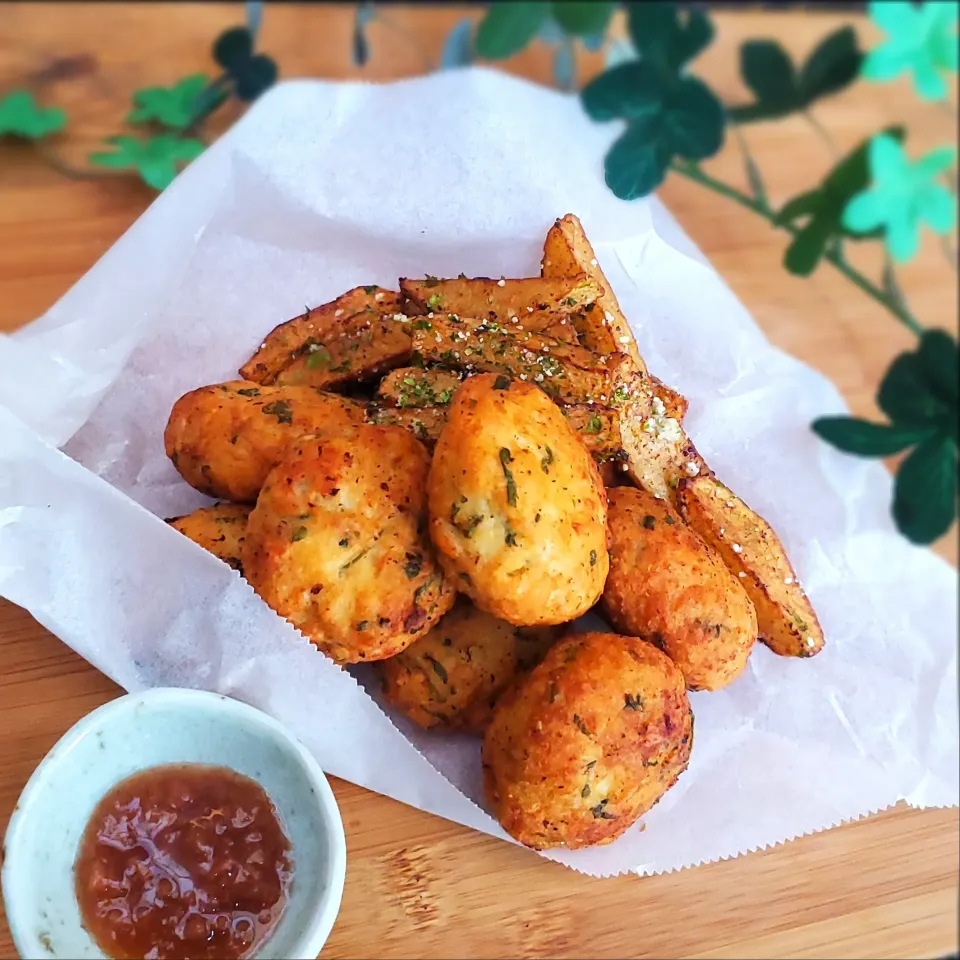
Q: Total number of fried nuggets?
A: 7